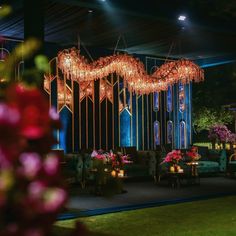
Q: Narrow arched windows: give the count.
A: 6